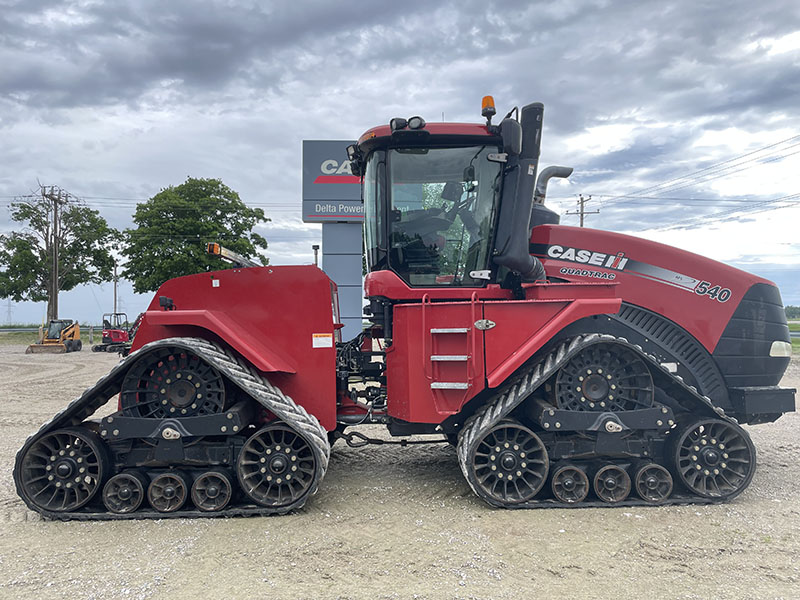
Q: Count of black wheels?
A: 12